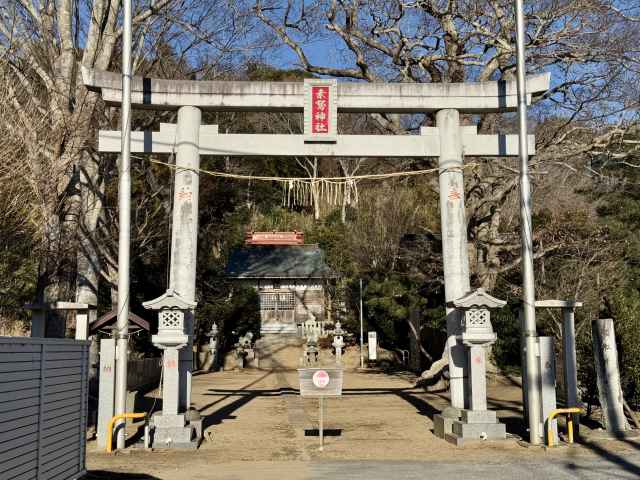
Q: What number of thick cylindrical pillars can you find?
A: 2